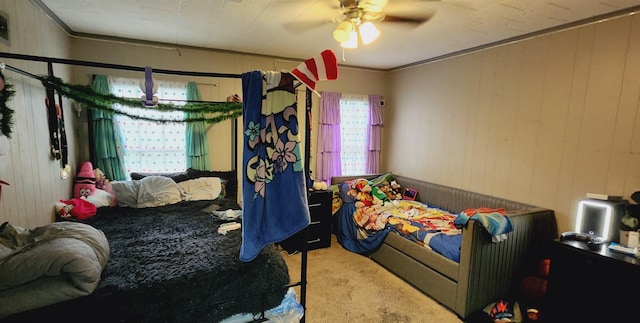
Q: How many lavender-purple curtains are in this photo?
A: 2